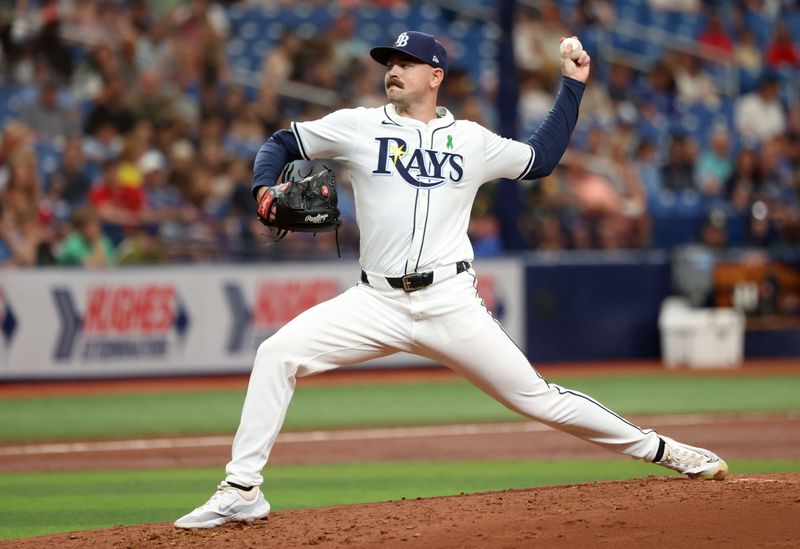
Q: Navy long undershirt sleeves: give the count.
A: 2